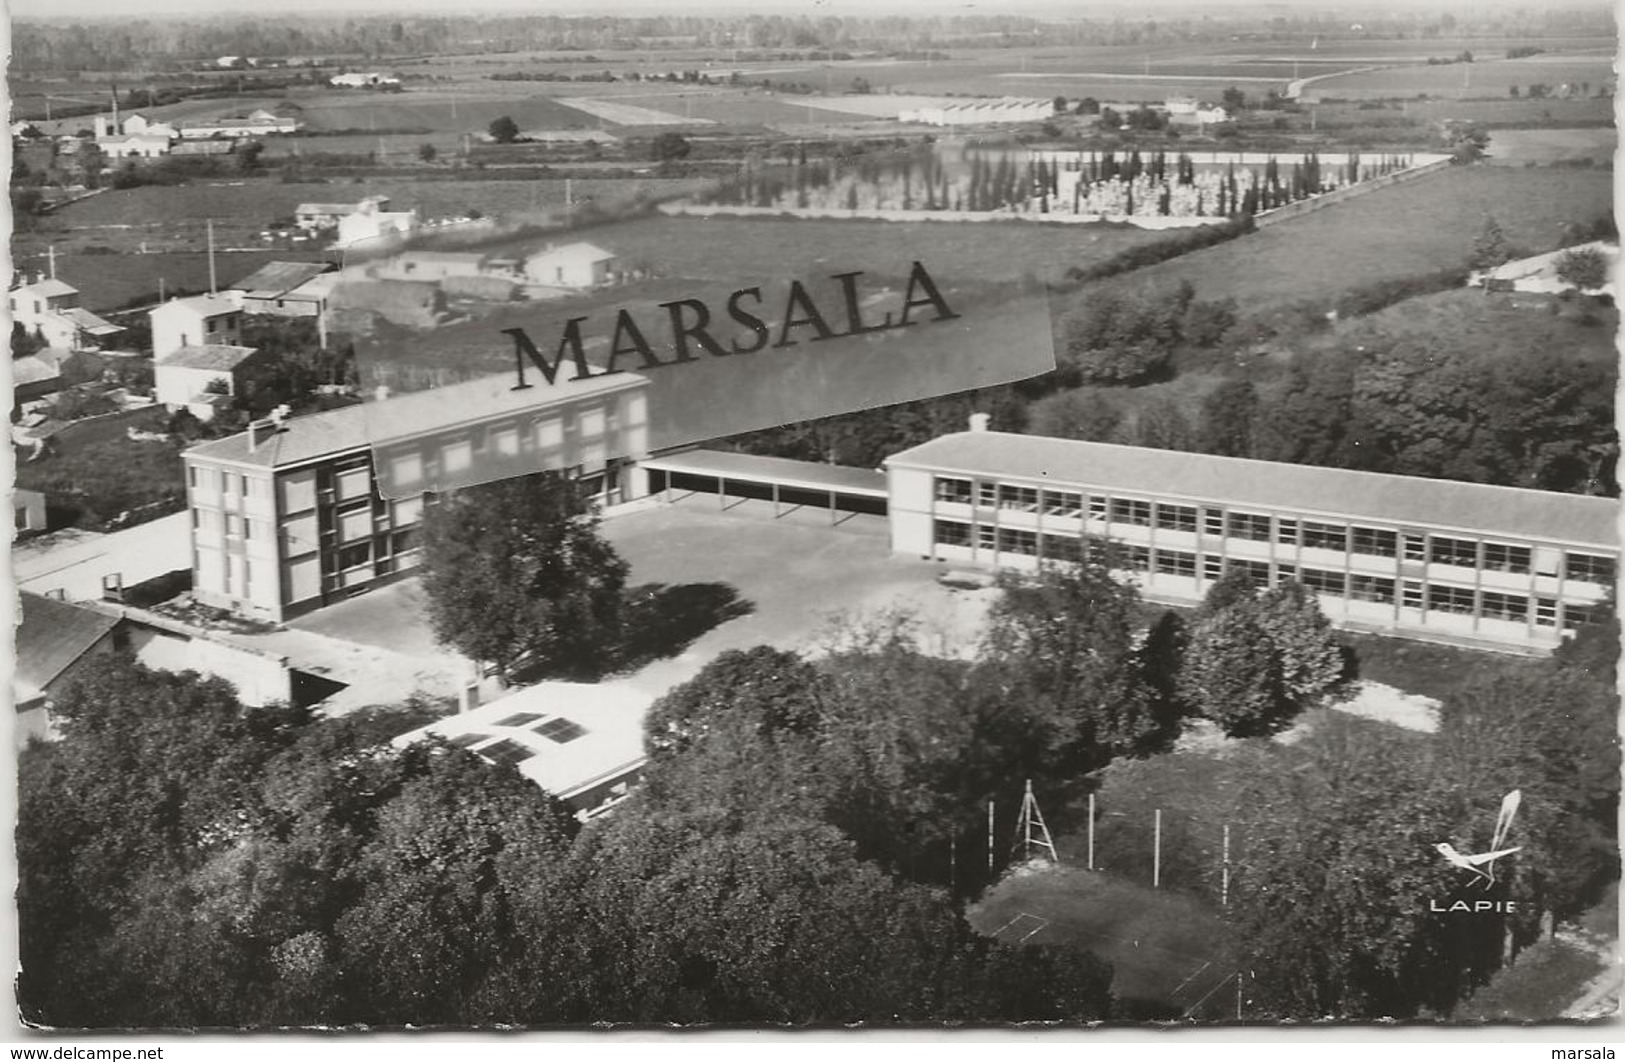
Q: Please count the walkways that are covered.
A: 1